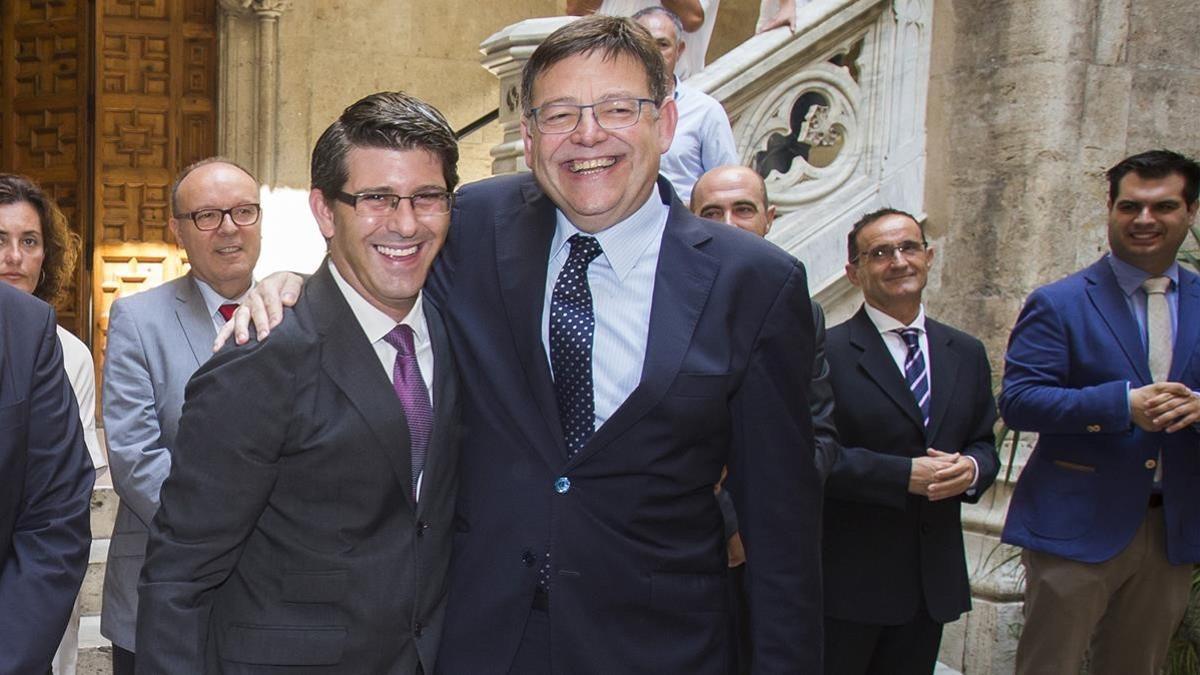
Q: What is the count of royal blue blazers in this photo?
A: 1